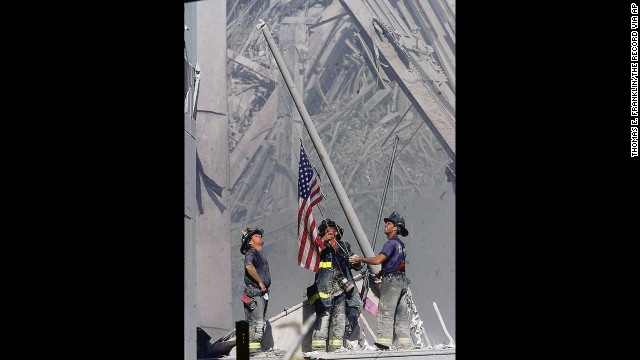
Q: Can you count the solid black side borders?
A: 2